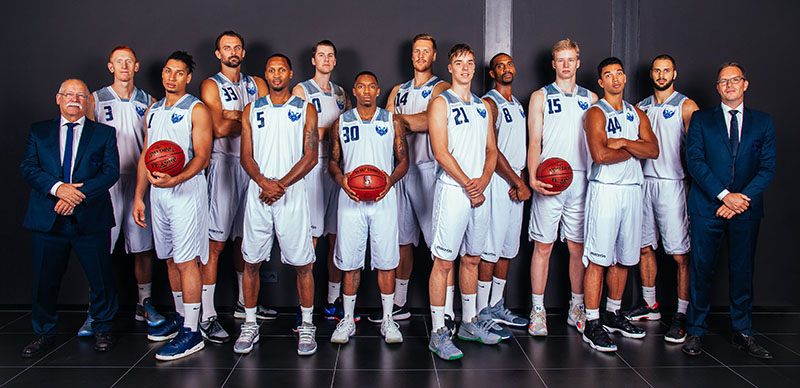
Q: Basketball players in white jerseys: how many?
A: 12